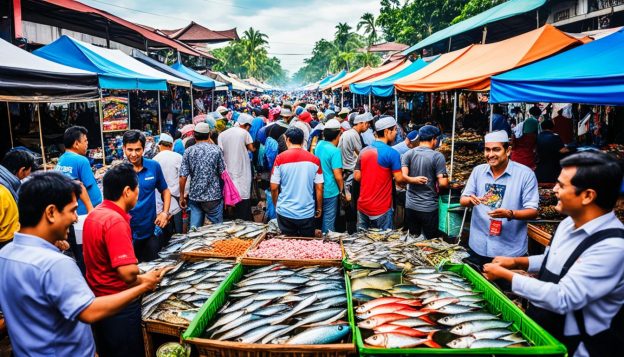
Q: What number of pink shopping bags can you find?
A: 1